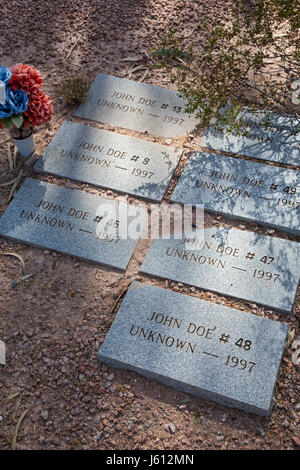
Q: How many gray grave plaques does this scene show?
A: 7